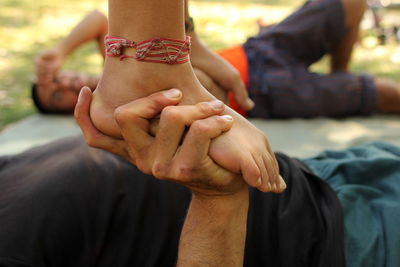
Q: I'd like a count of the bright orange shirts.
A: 1